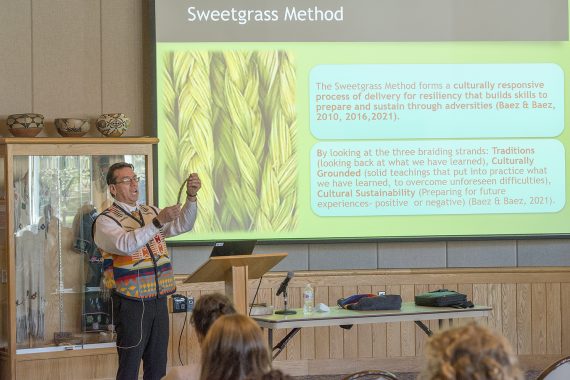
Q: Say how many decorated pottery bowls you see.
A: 3